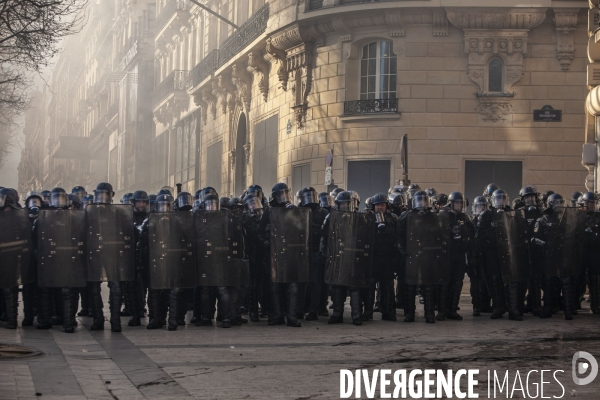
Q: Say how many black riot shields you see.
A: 10